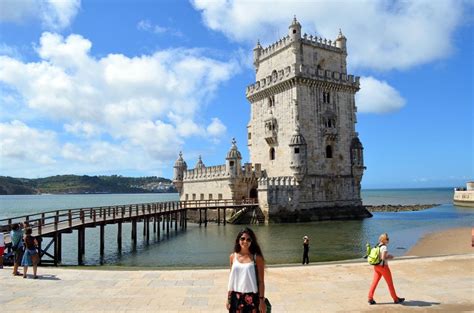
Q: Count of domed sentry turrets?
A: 8